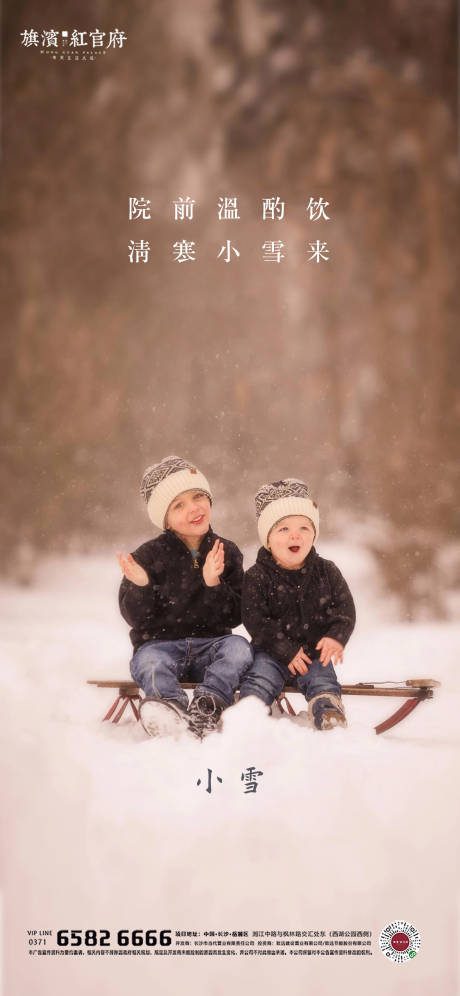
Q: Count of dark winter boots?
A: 3